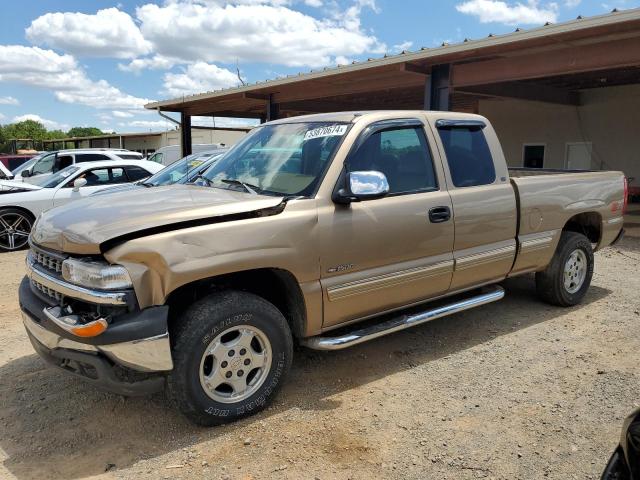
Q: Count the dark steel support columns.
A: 3